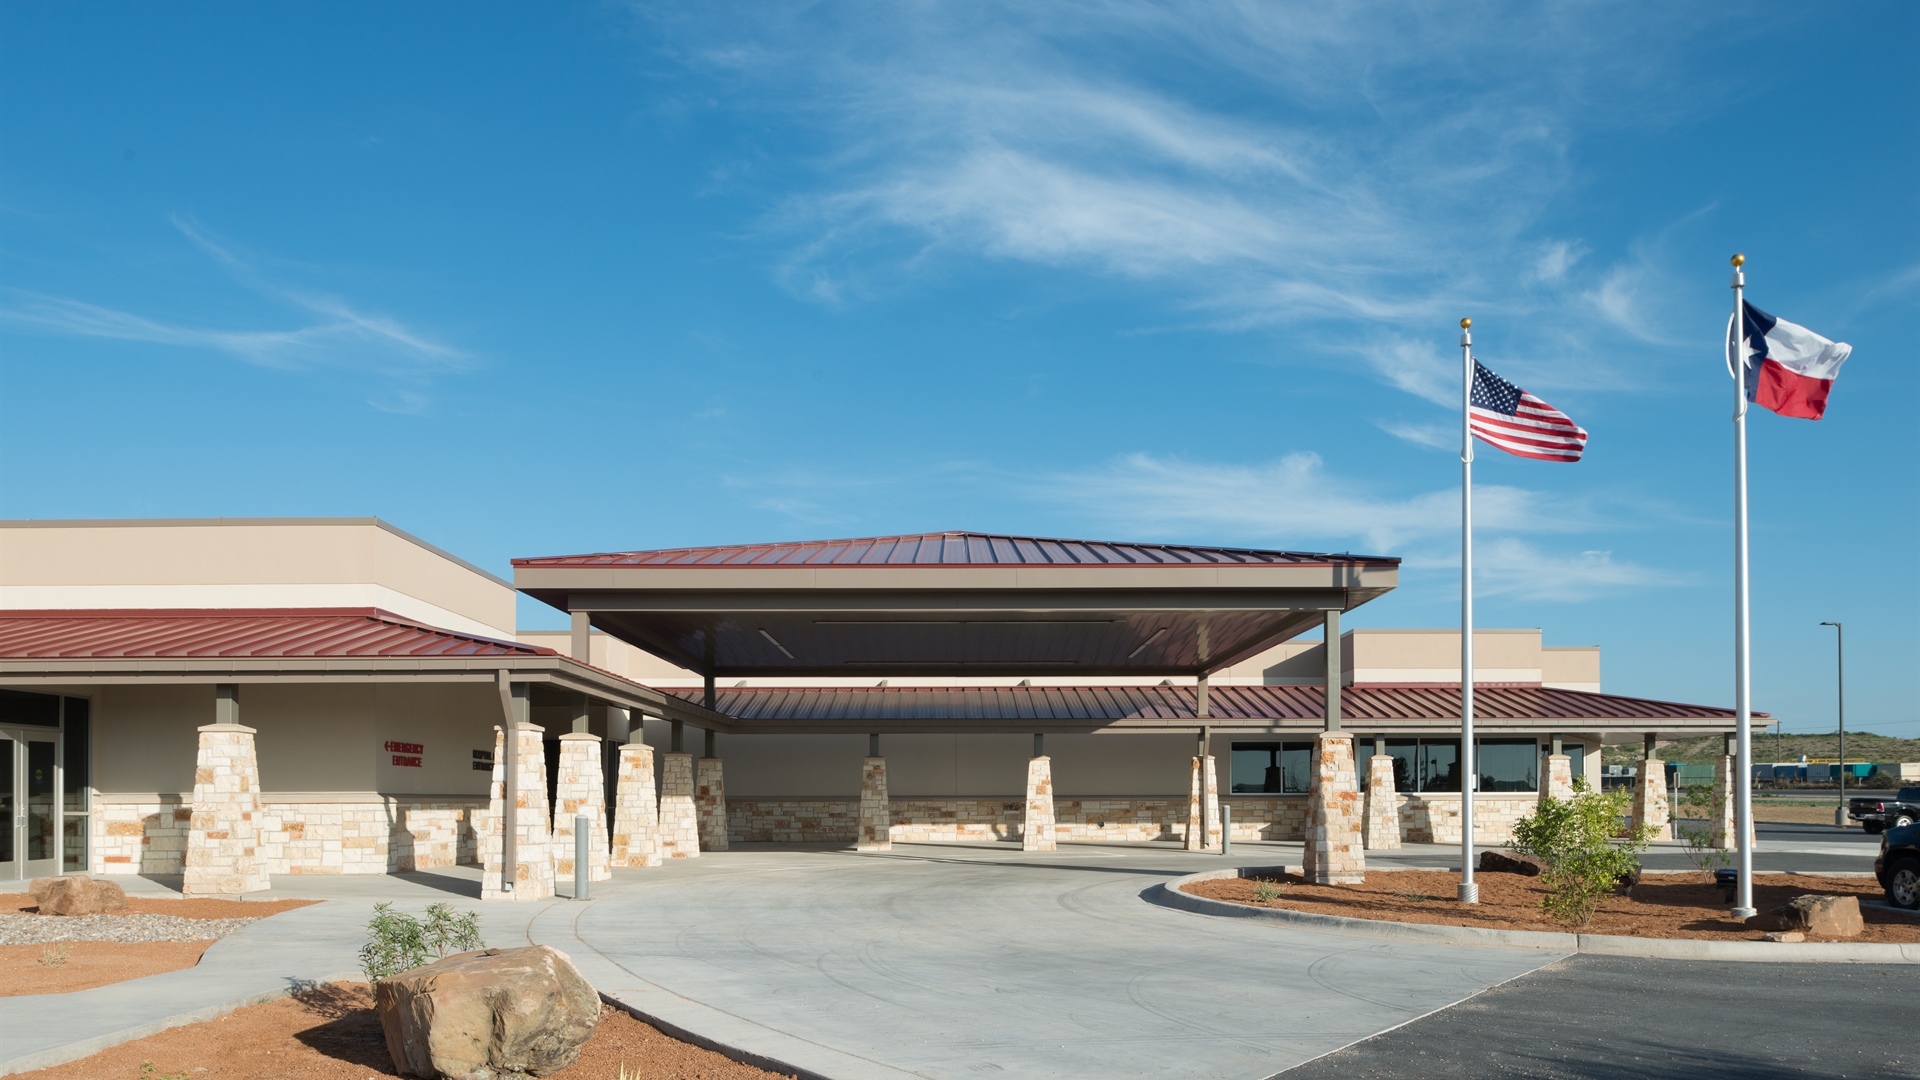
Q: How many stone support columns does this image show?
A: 14